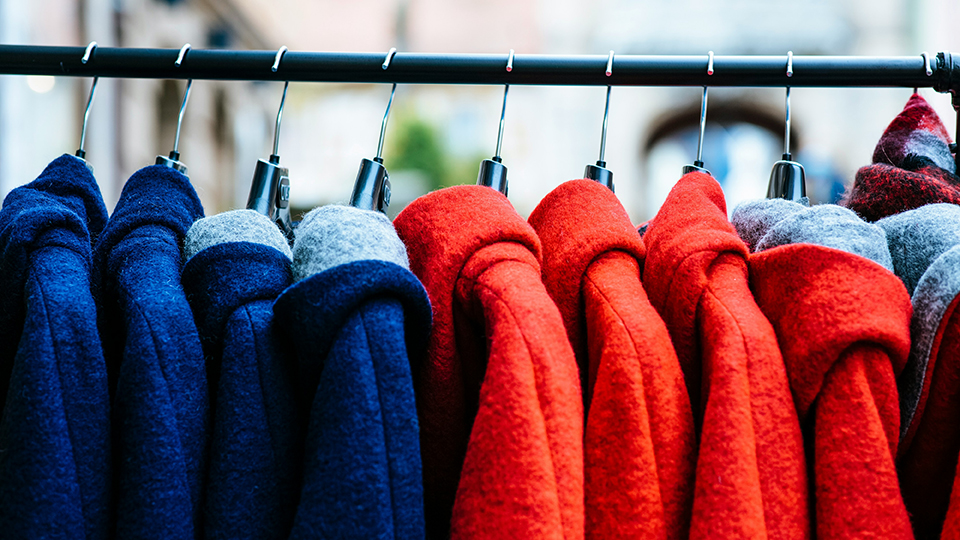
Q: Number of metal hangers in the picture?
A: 9